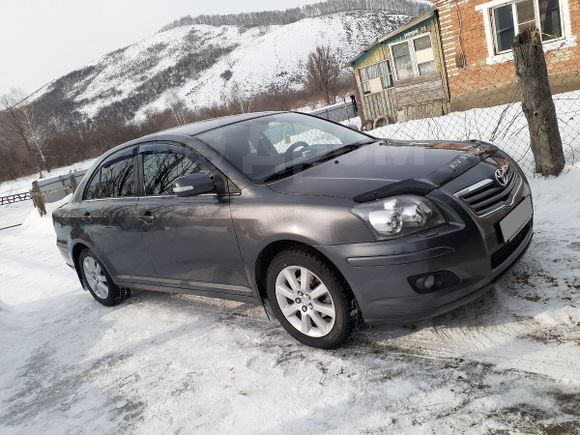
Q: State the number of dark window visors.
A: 2